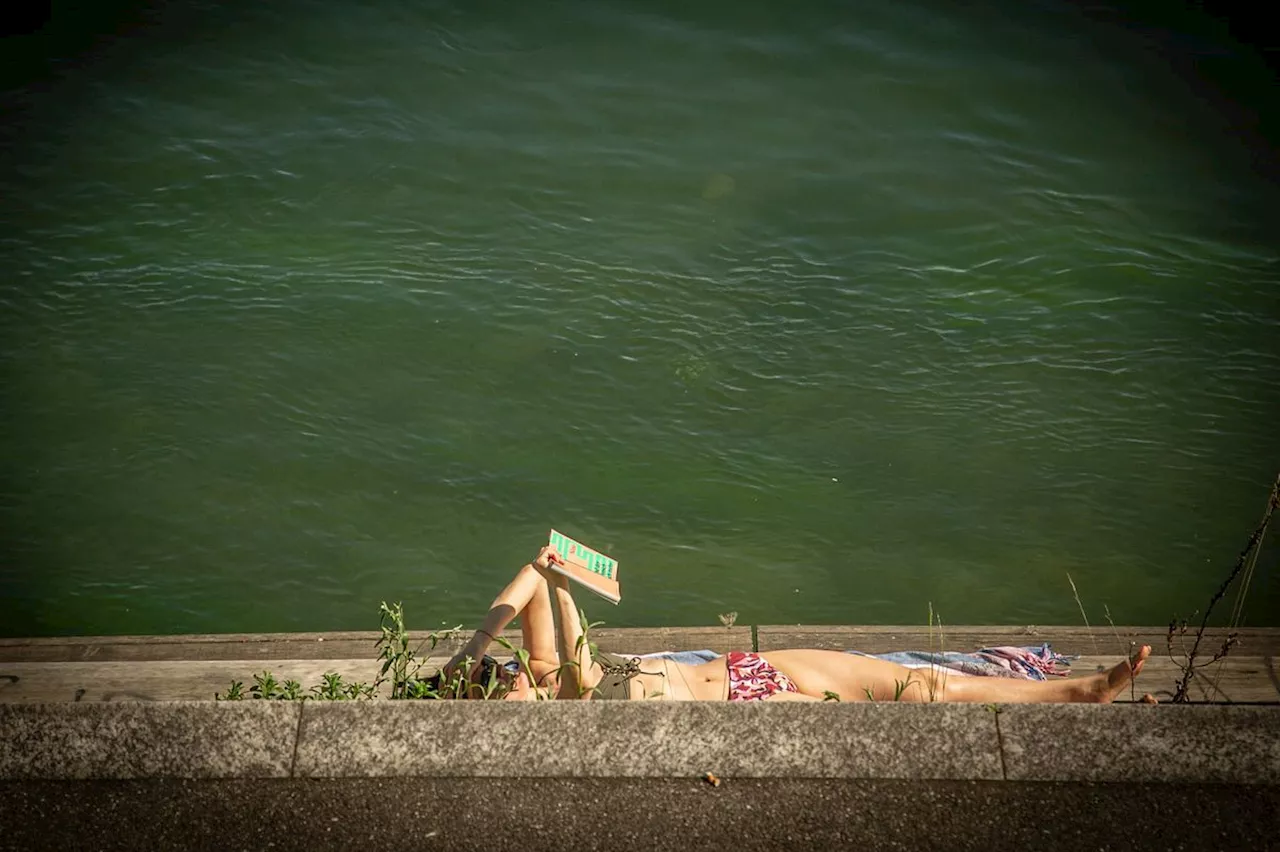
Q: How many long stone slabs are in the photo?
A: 3